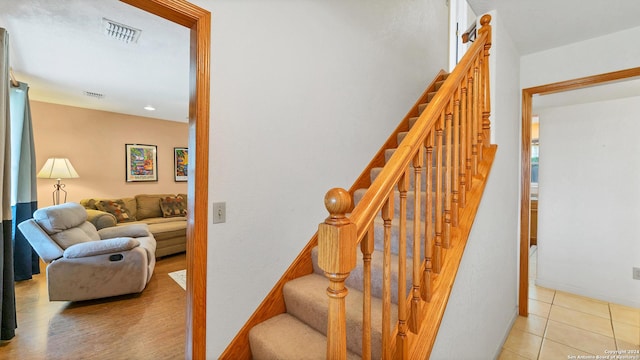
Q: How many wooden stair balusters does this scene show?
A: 12